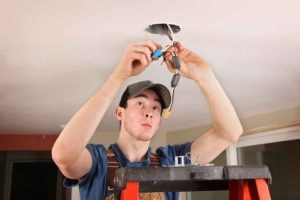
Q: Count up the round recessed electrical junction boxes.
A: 1